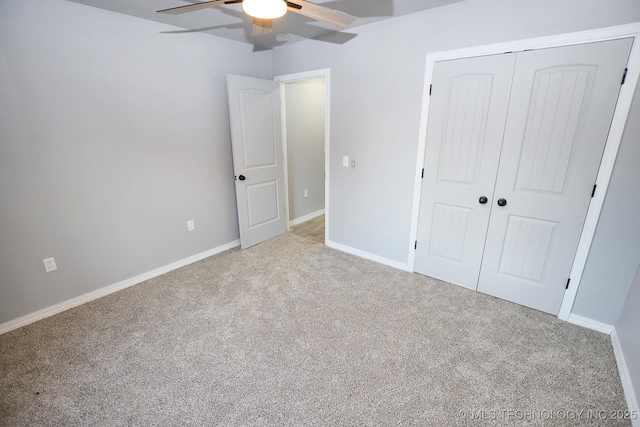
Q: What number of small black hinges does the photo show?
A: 6